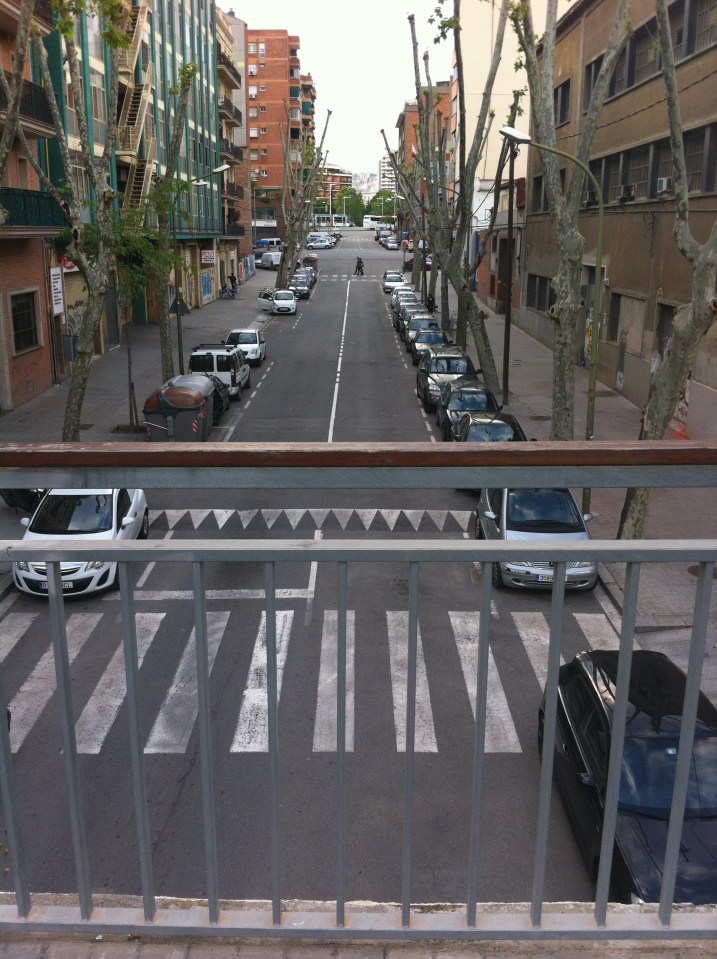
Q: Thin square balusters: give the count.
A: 11